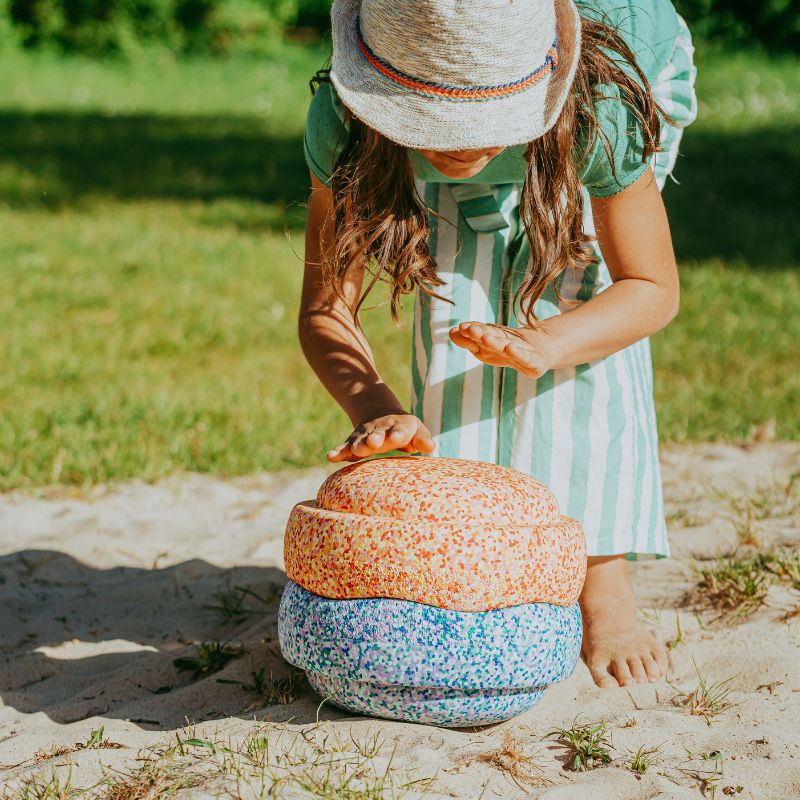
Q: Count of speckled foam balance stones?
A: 2